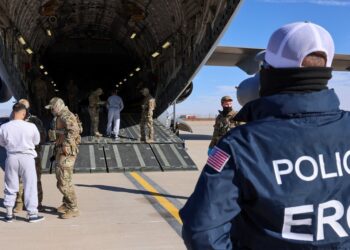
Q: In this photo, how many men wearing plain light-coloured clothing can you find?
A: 2